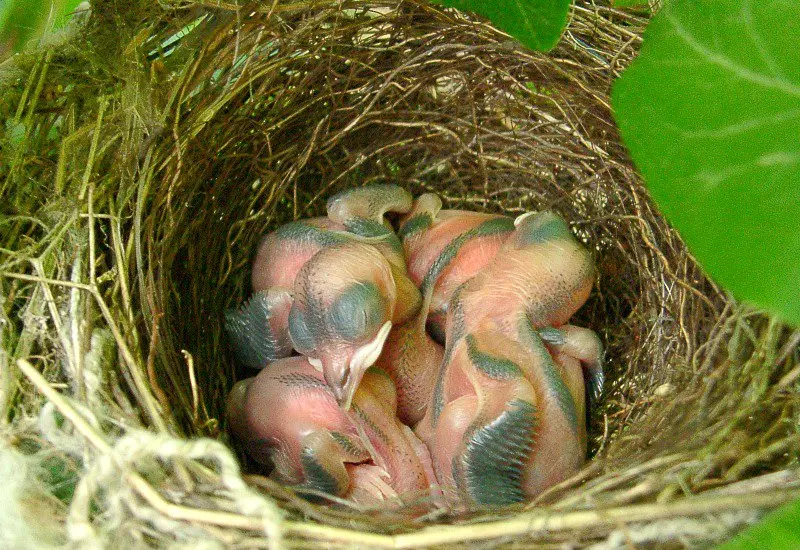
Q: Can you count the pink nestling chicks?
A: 4